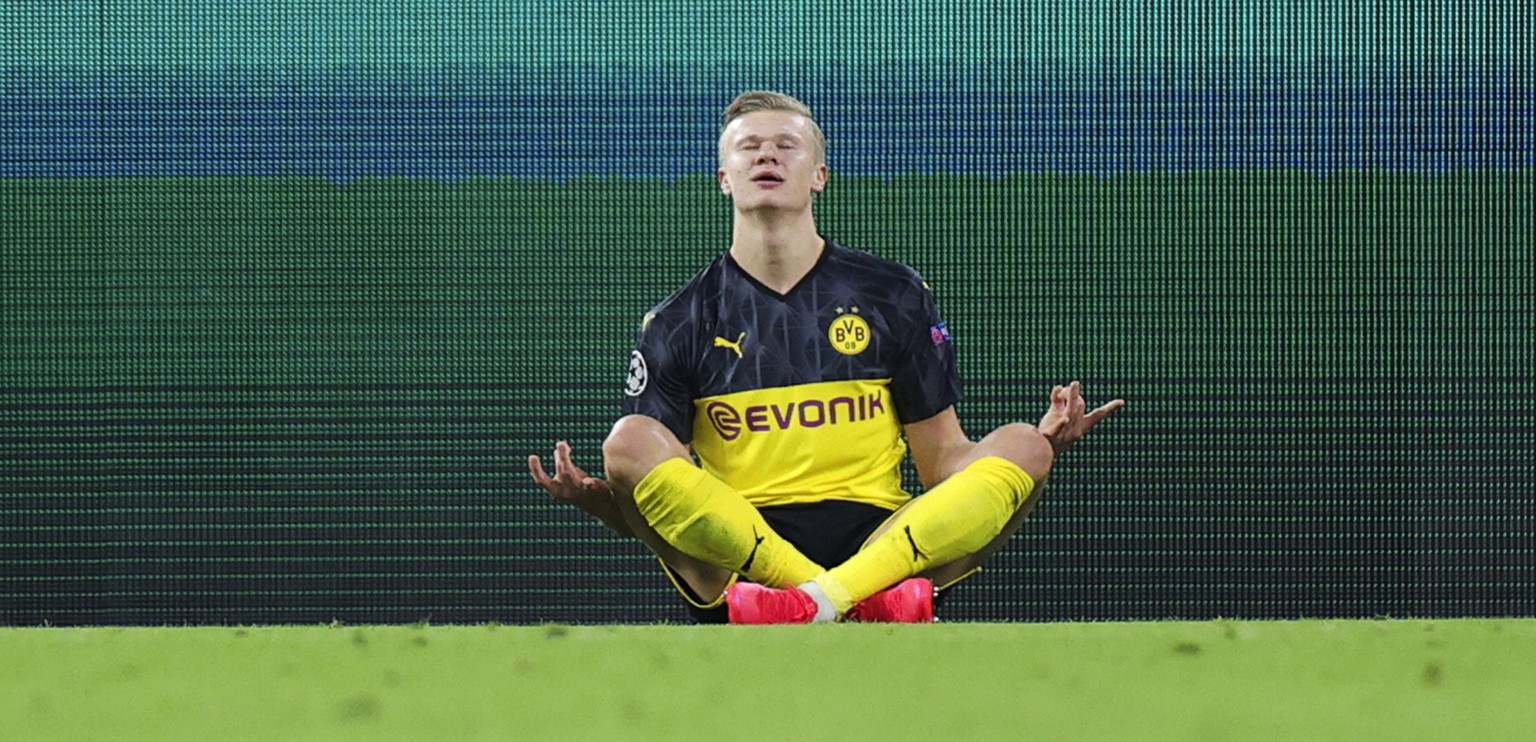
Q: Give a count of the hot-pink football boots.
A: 2